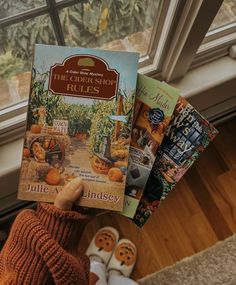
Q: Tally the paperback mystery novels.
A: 3